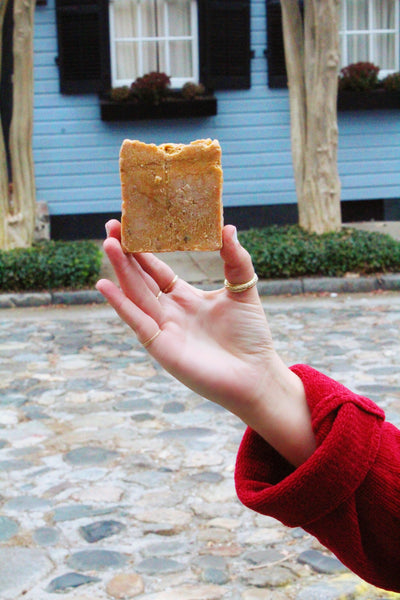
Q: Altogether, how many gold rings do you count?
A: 4